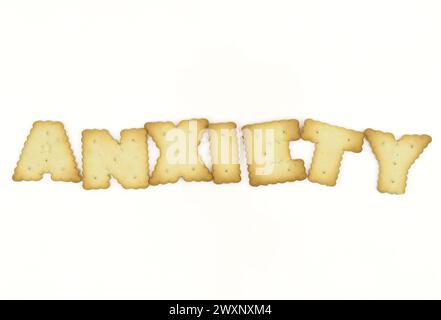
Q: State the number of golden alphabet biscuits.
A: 7